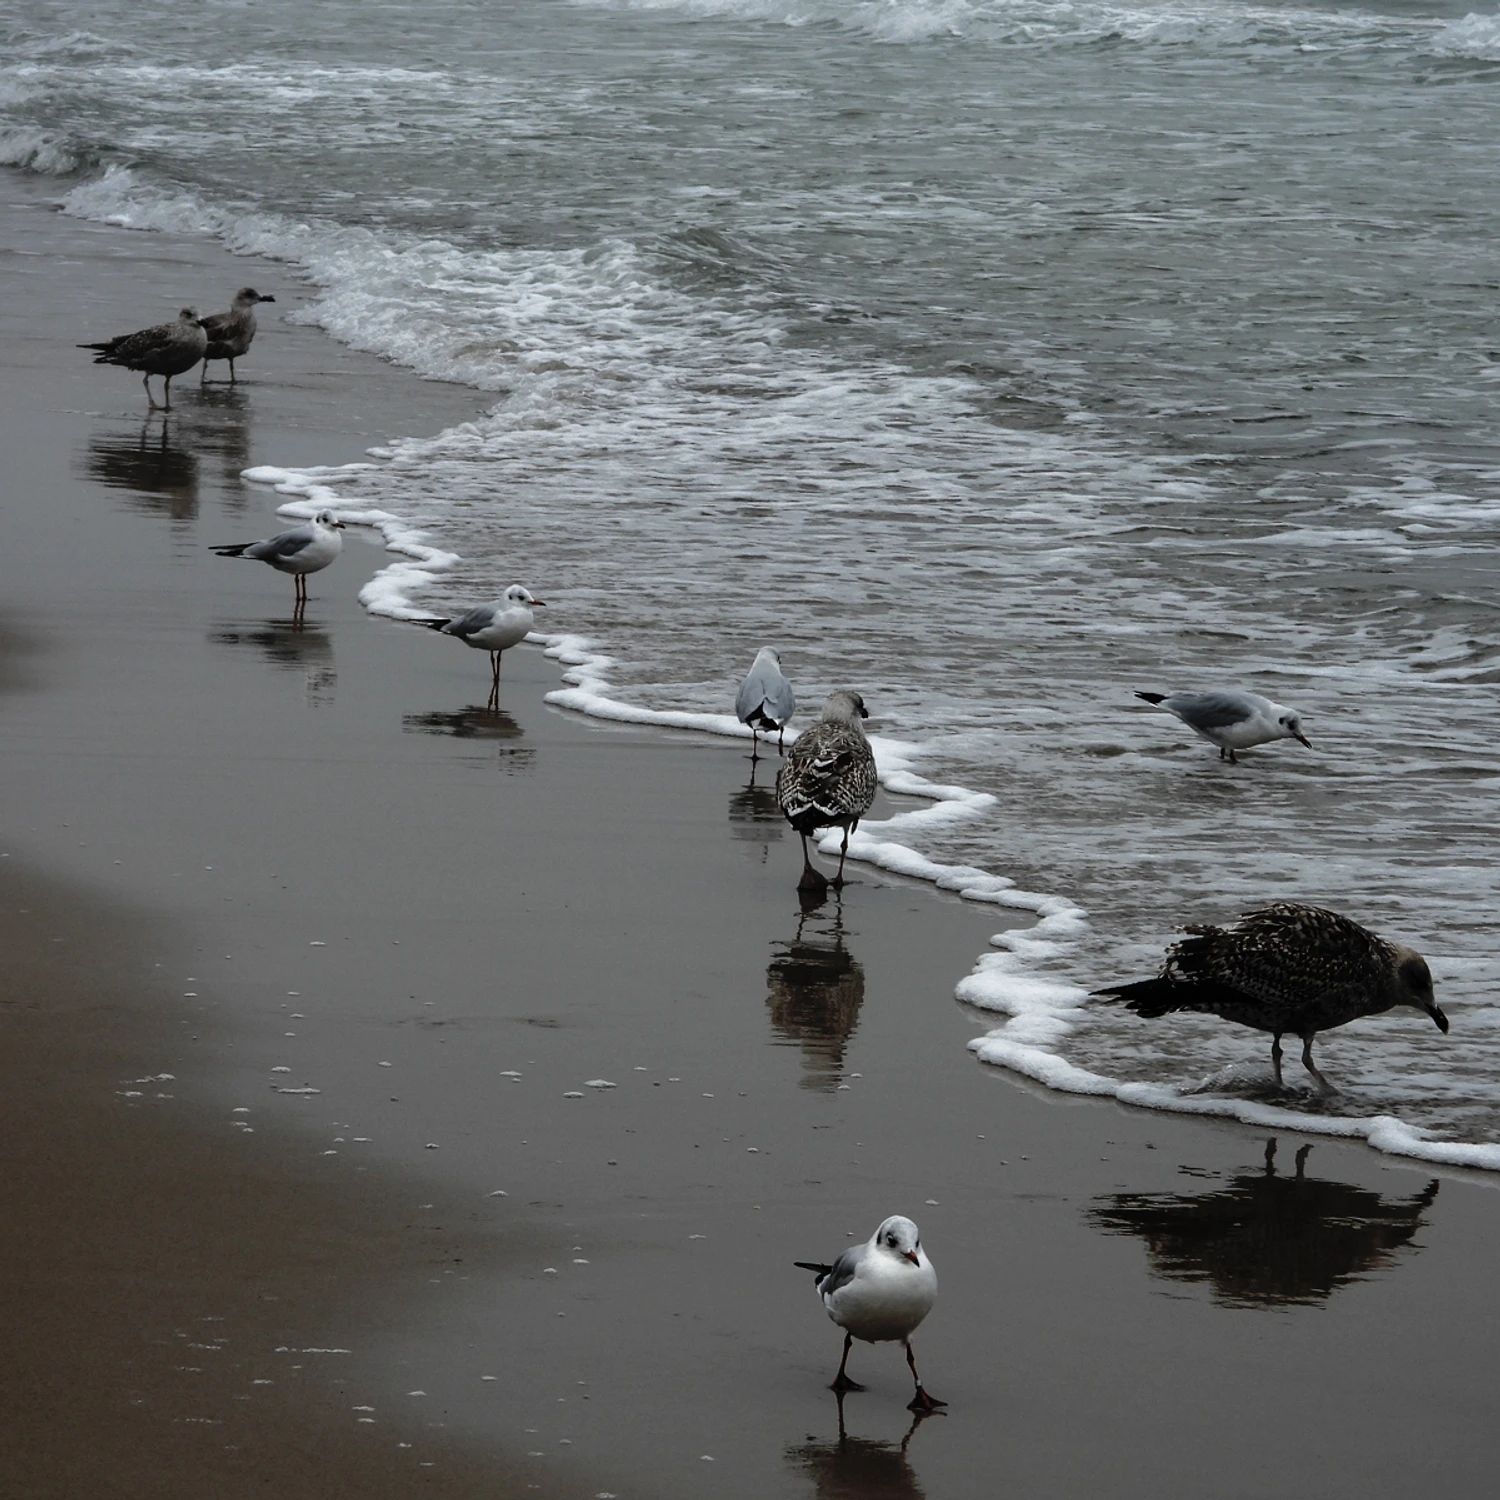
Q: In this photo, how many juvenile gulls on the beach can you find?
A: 4